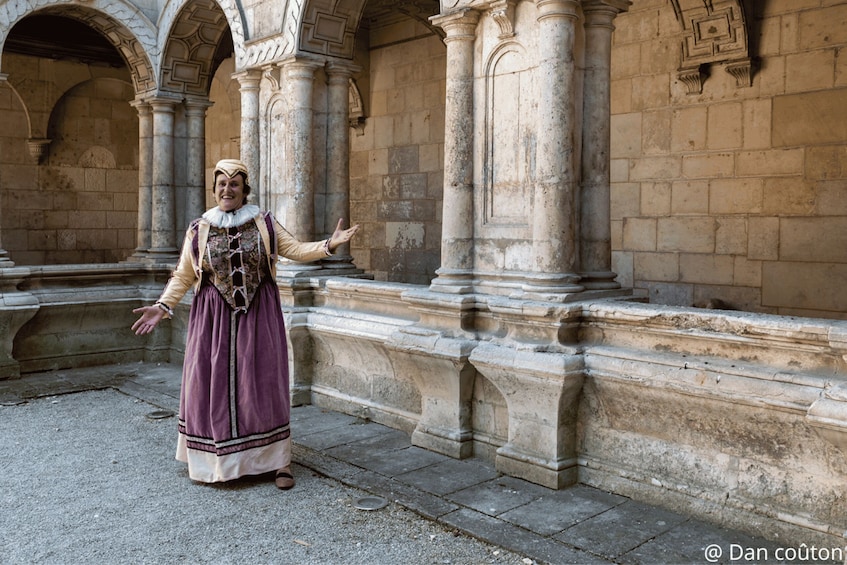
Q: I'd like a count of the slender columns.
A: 9